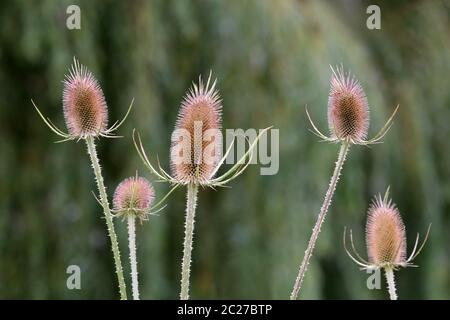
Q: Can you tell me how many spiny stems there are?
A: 5